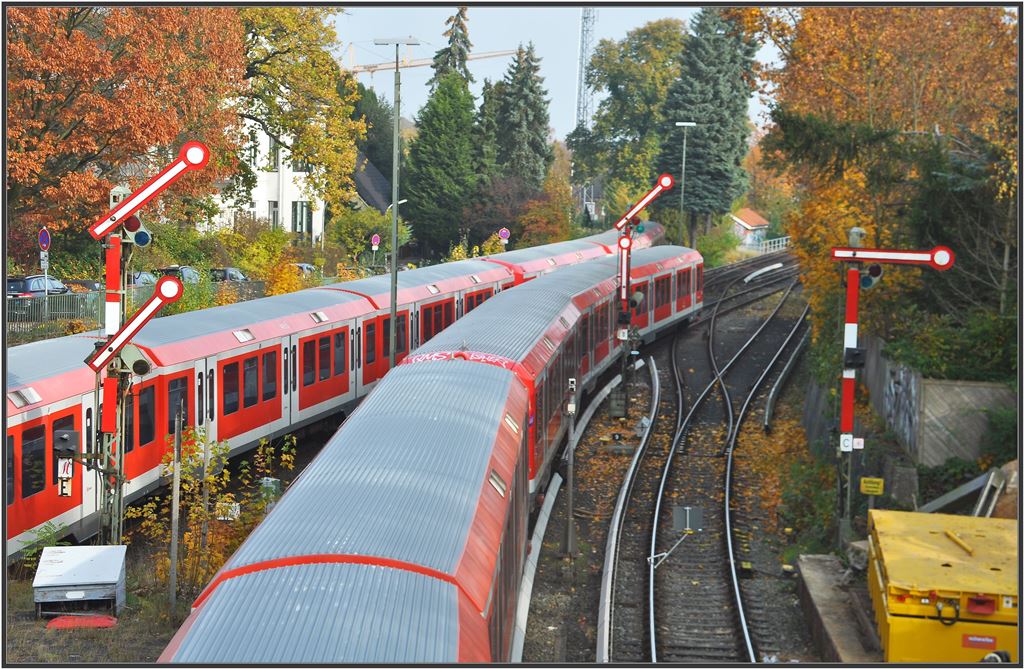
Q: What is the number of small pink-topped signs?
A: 2